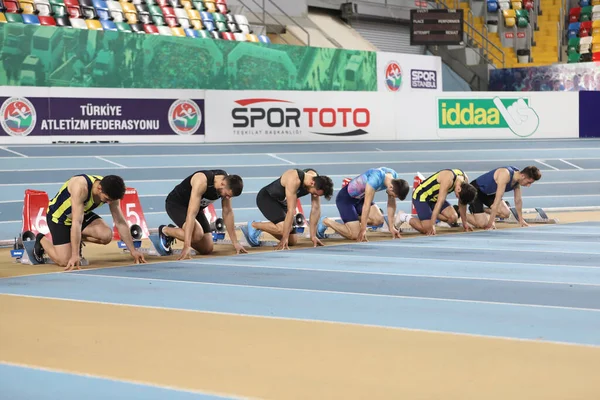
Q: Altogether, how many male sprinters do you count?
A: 6